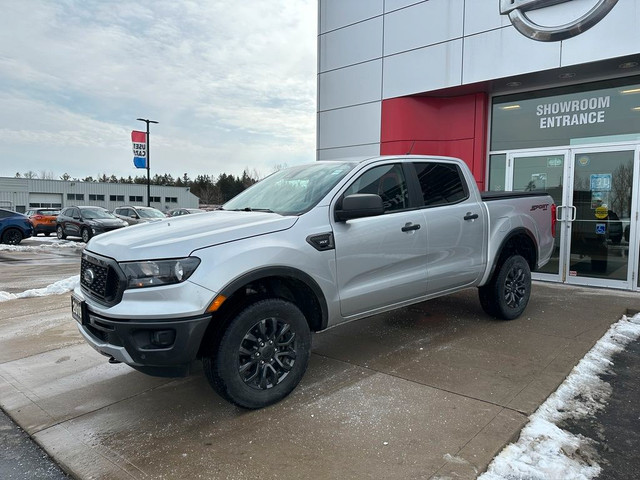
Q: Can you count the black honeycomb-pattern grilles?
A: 1